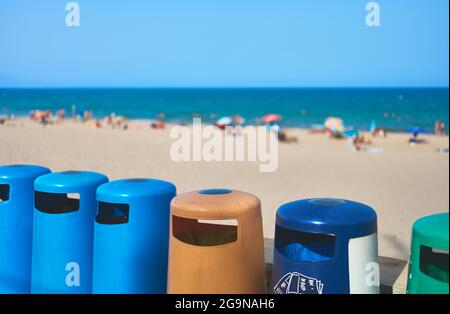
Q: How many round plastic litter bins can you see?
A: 6